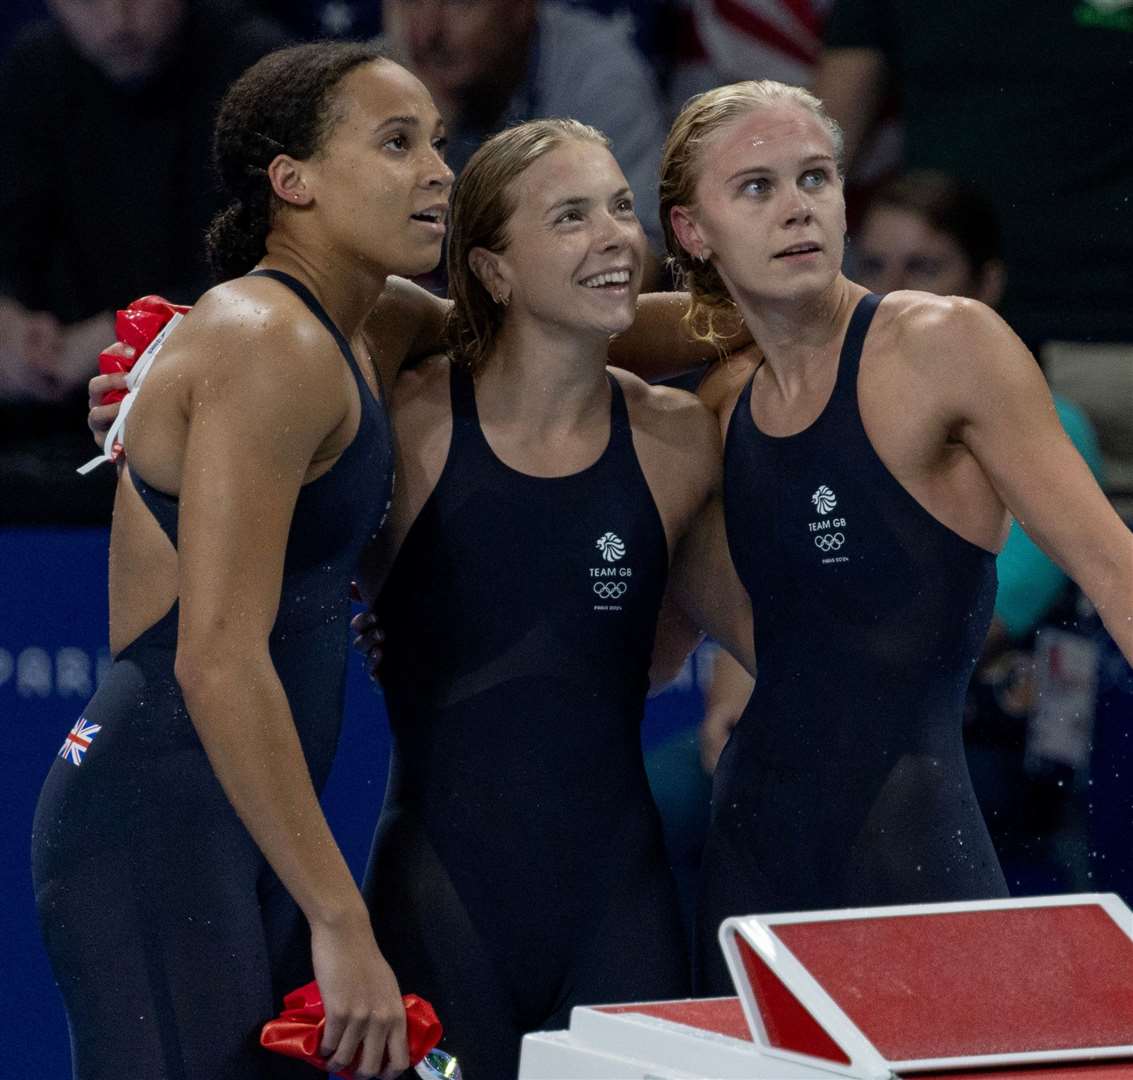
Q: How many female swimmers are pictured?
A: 3